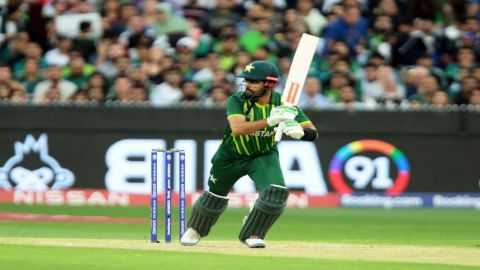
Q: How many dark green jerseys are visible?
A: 1